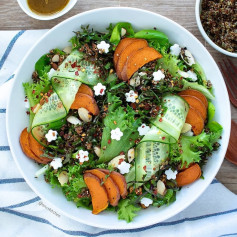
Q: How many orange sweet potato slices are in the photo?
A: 14